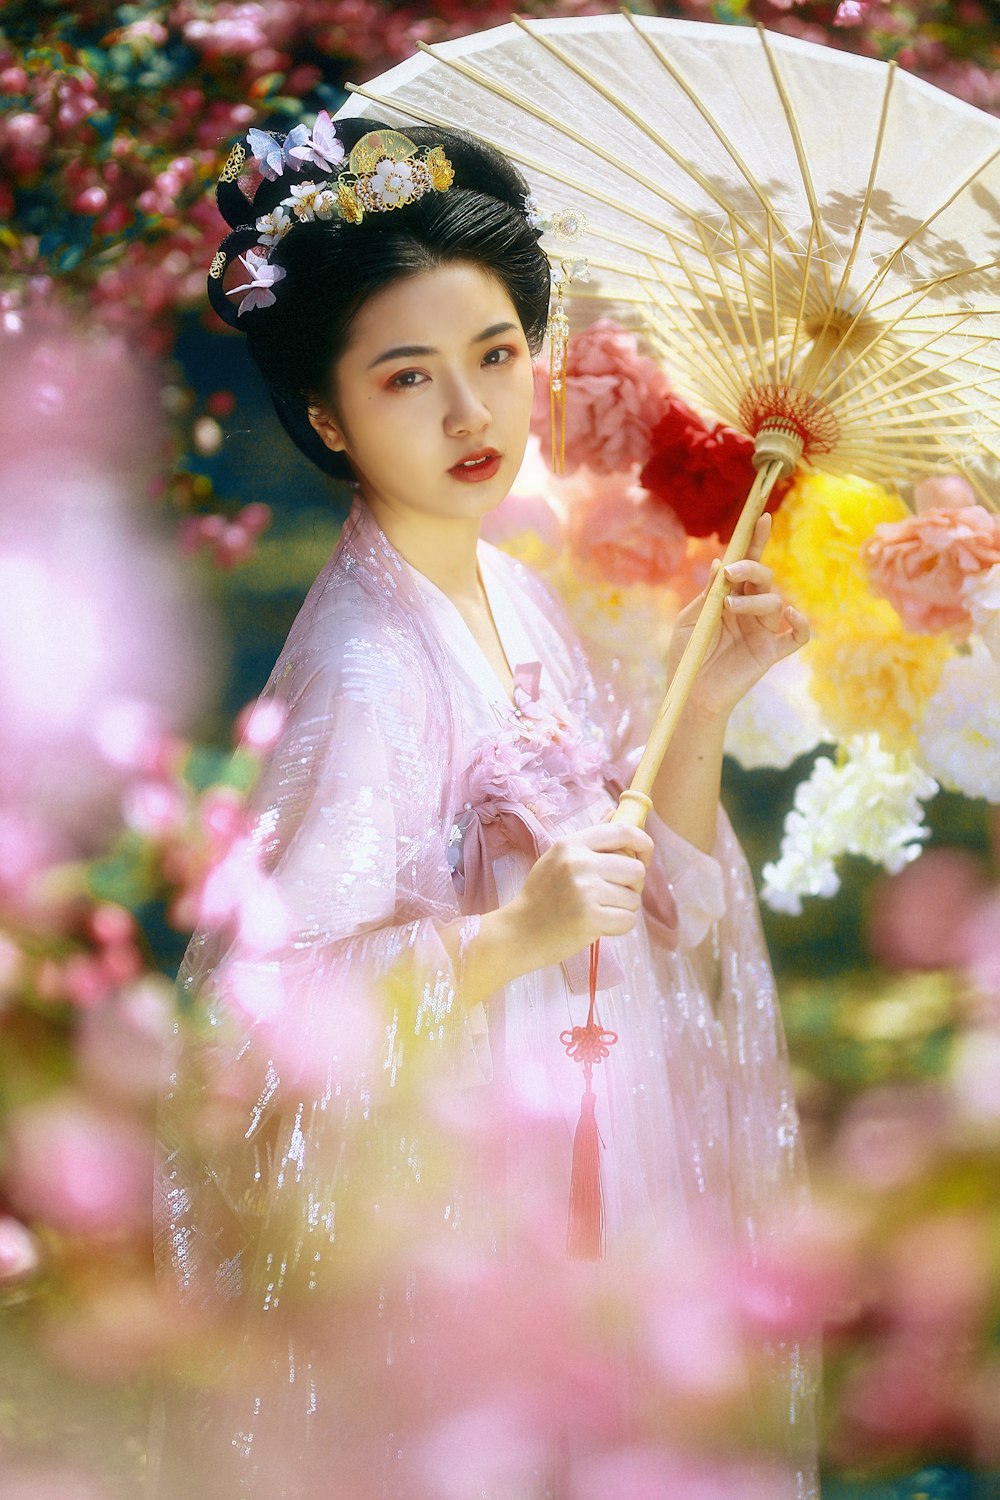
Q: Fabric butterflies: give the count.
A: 3